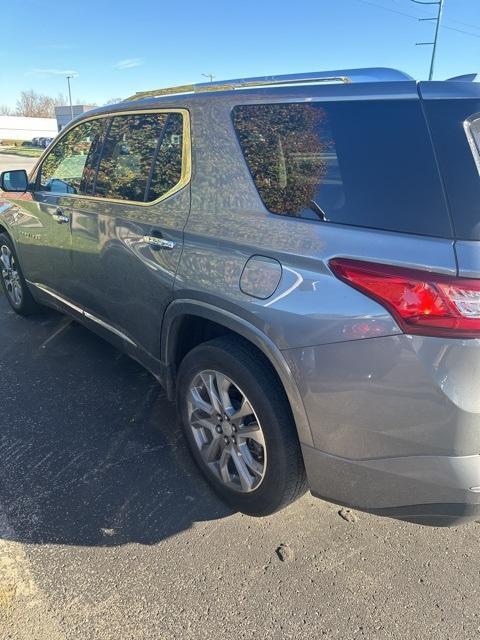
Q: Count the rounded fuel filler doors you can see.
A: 1